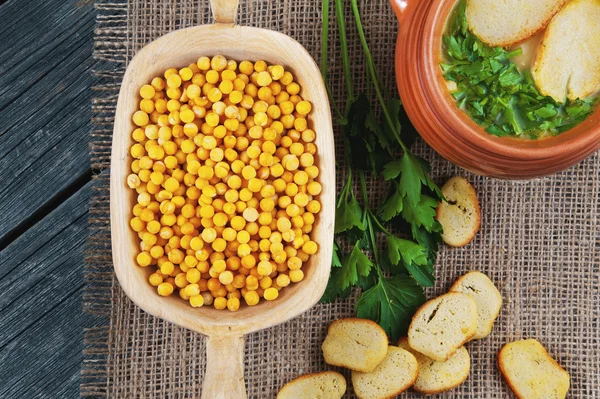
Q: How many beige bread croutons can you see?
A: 10